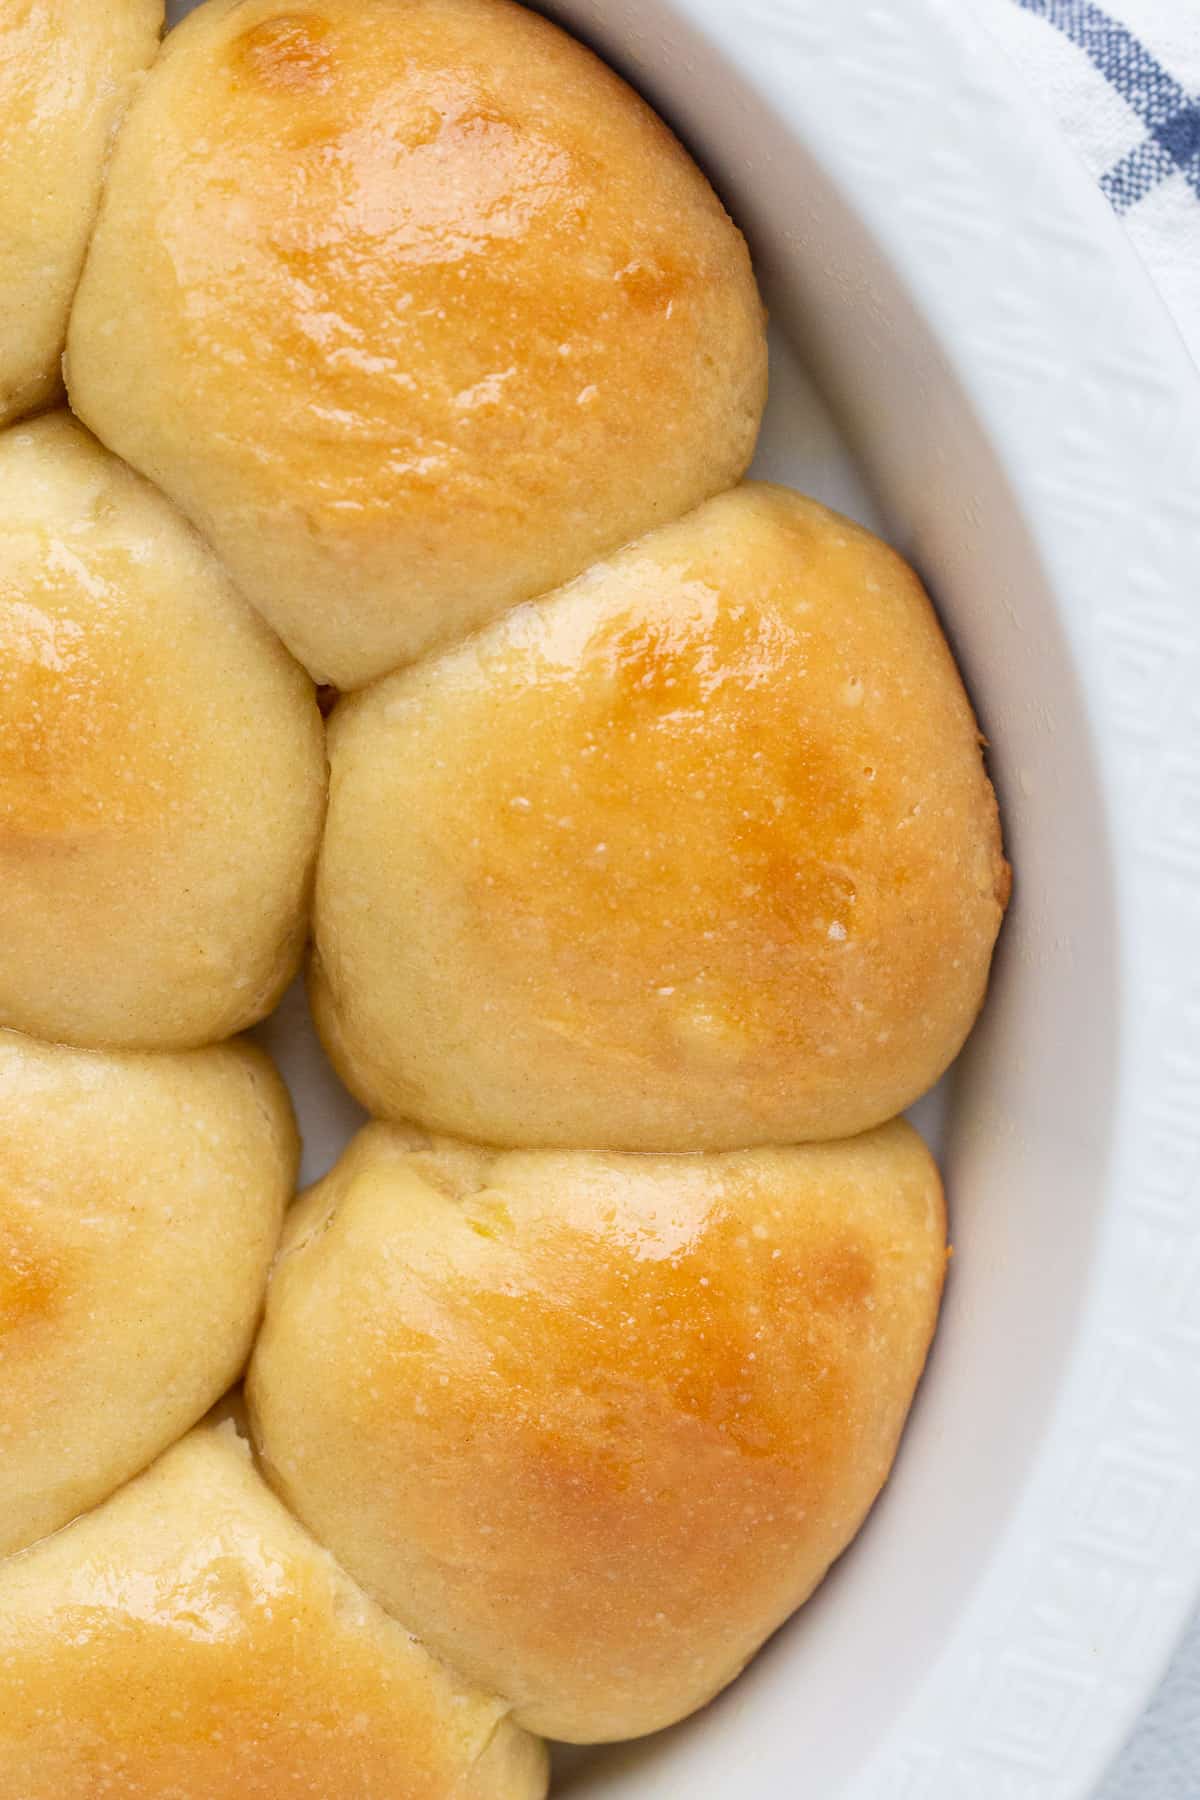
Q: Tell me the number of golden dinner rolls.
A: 7